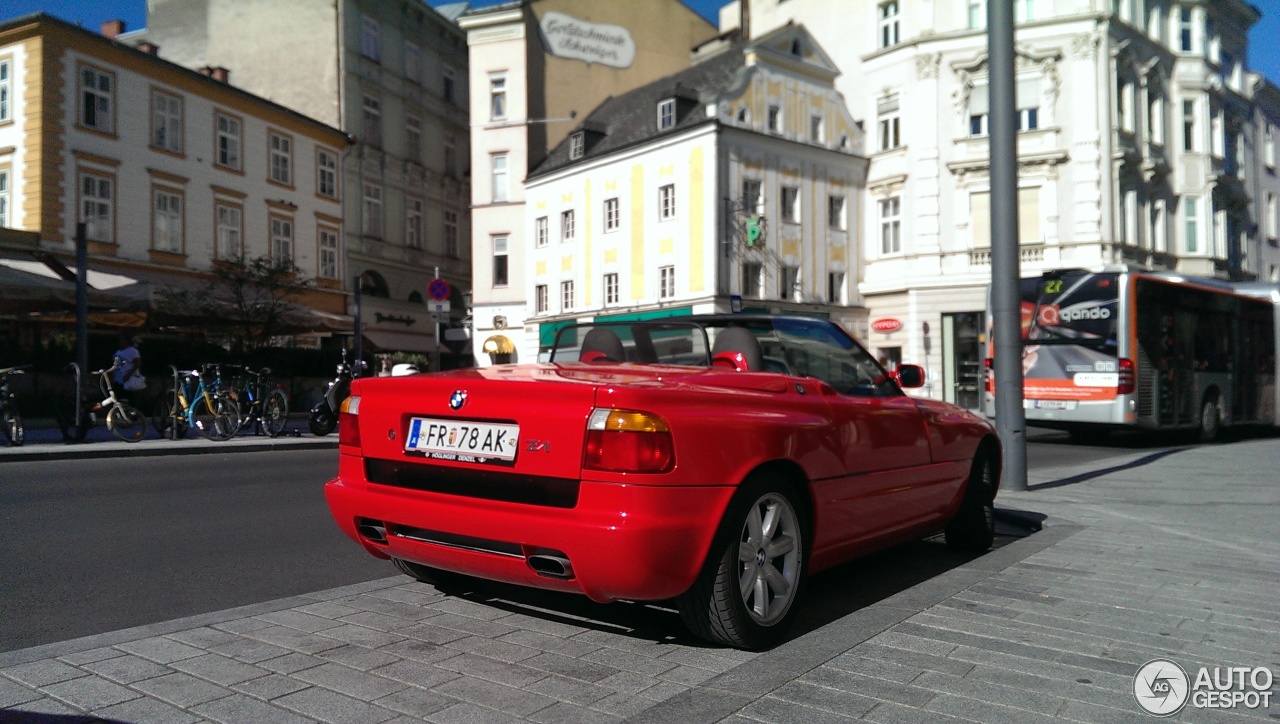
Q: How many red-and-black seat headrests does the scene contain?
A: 2